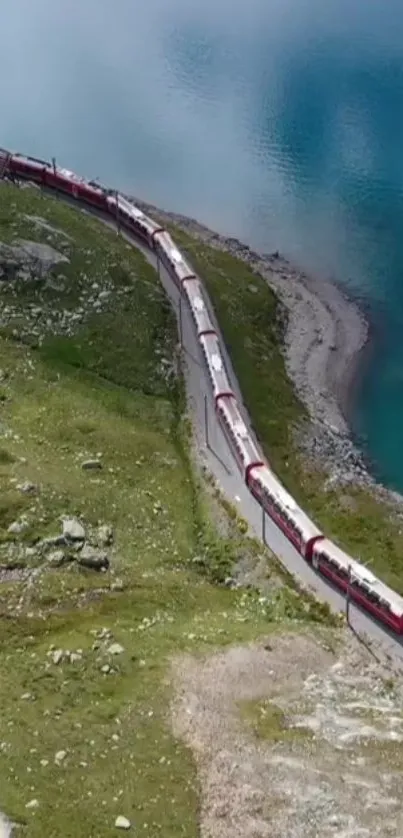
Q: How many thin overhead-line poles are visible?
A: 7